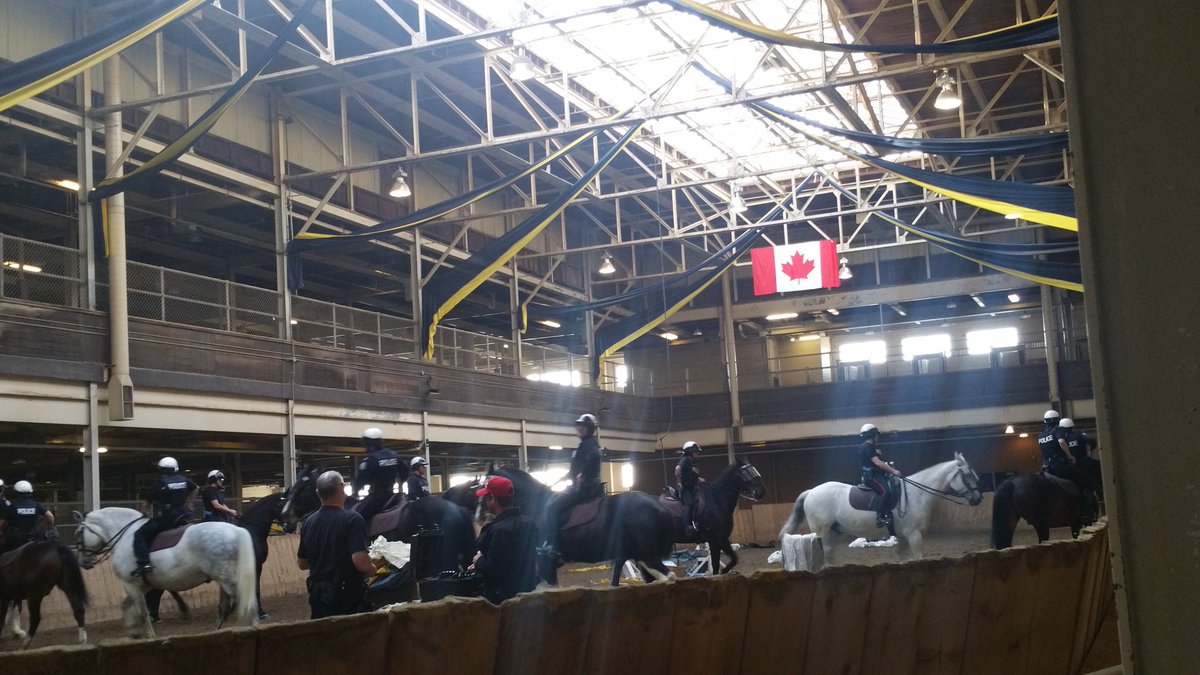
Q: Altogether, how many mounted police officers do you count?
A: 11